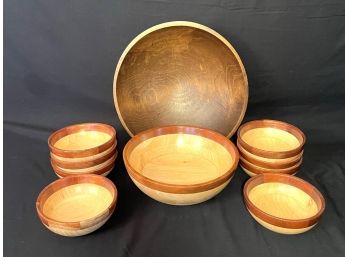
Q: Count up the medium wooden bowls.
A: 1